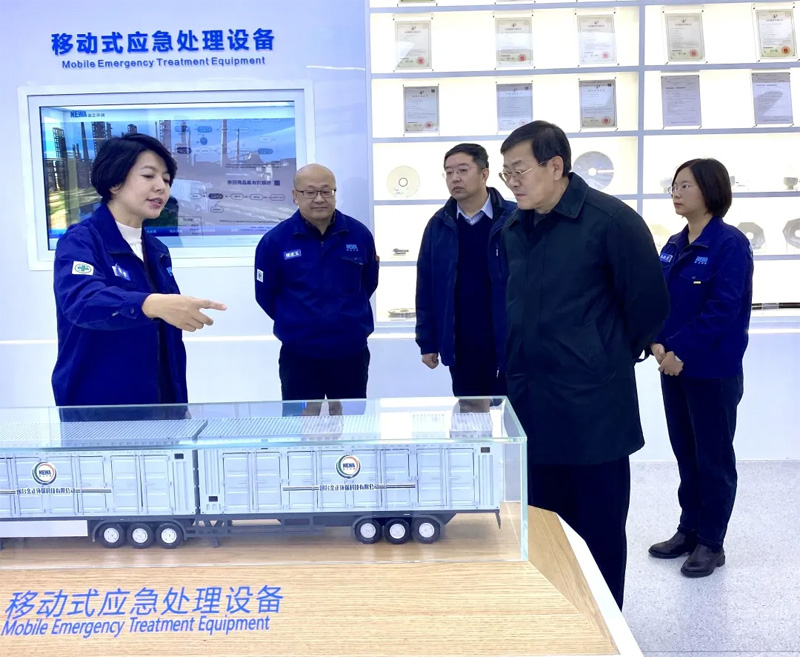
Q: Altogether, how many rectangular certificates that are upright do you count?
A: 10